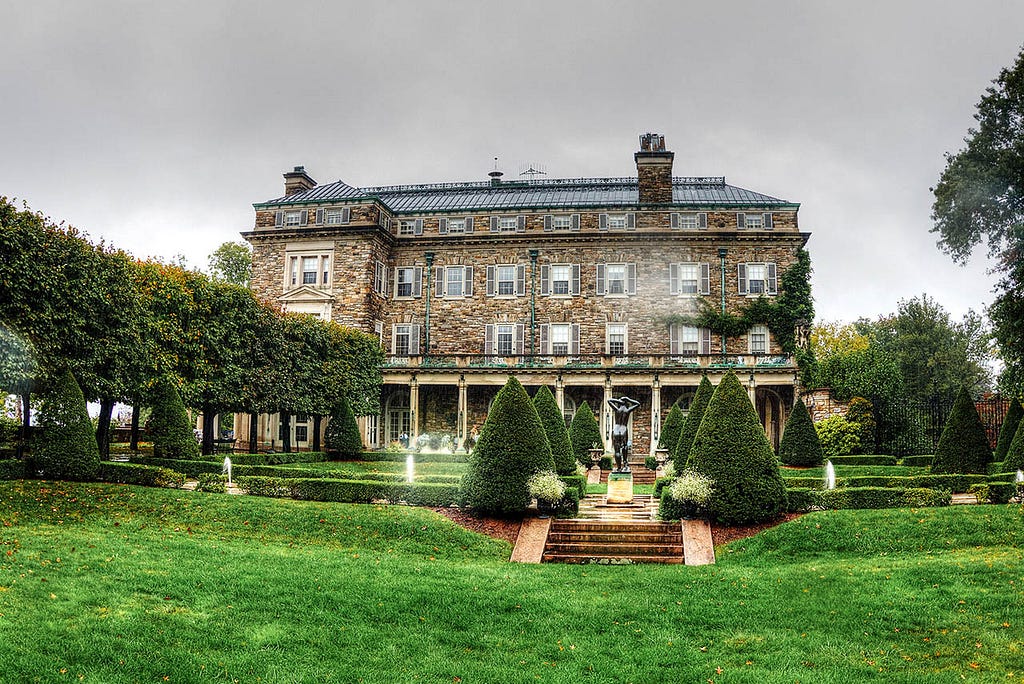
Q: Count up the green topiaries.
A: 13